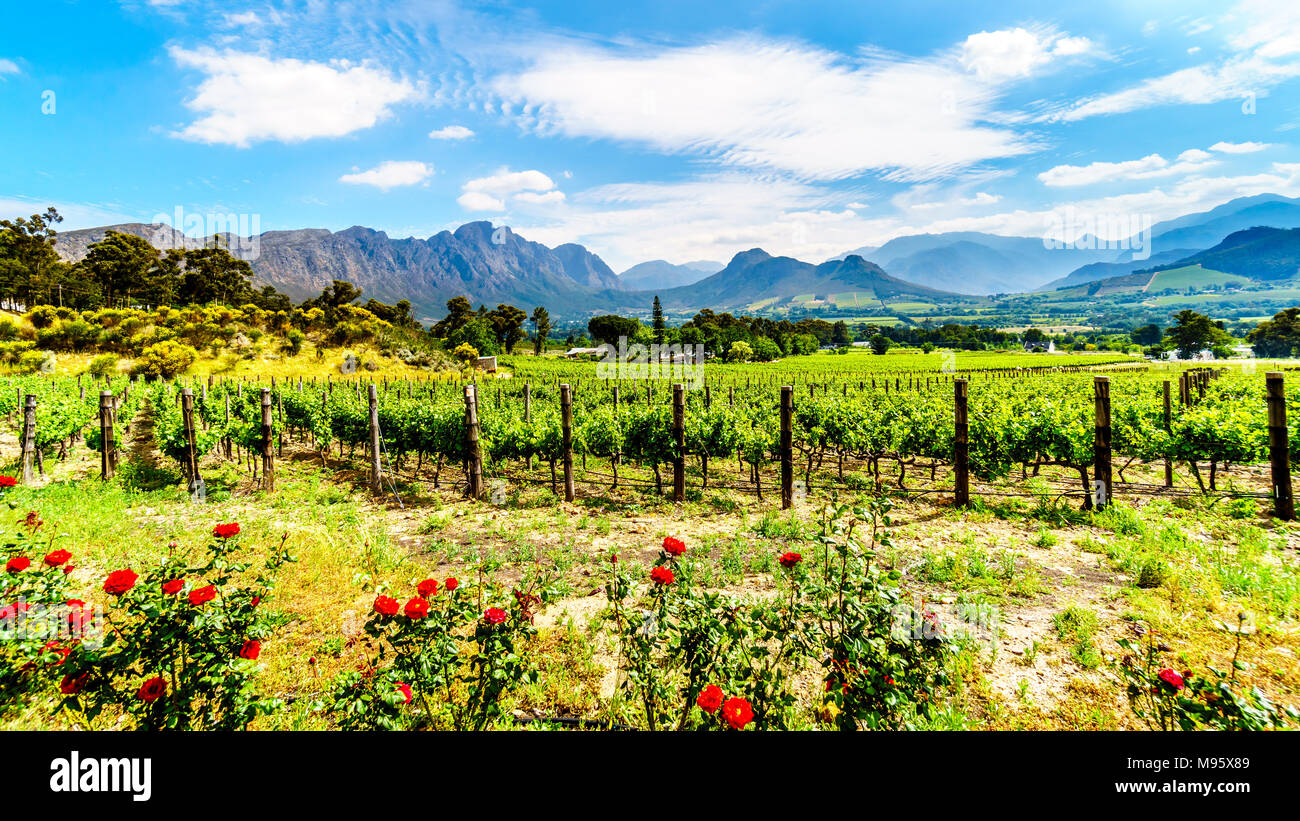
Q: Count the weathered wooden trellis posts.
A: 12